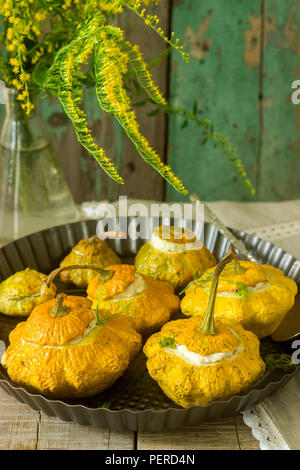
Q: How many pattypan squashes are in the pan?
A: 7